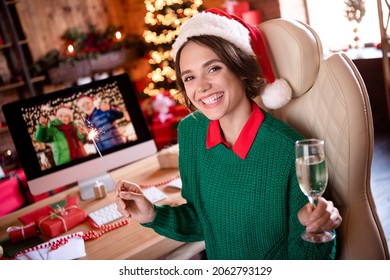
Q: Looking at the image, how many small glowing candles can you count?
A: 2